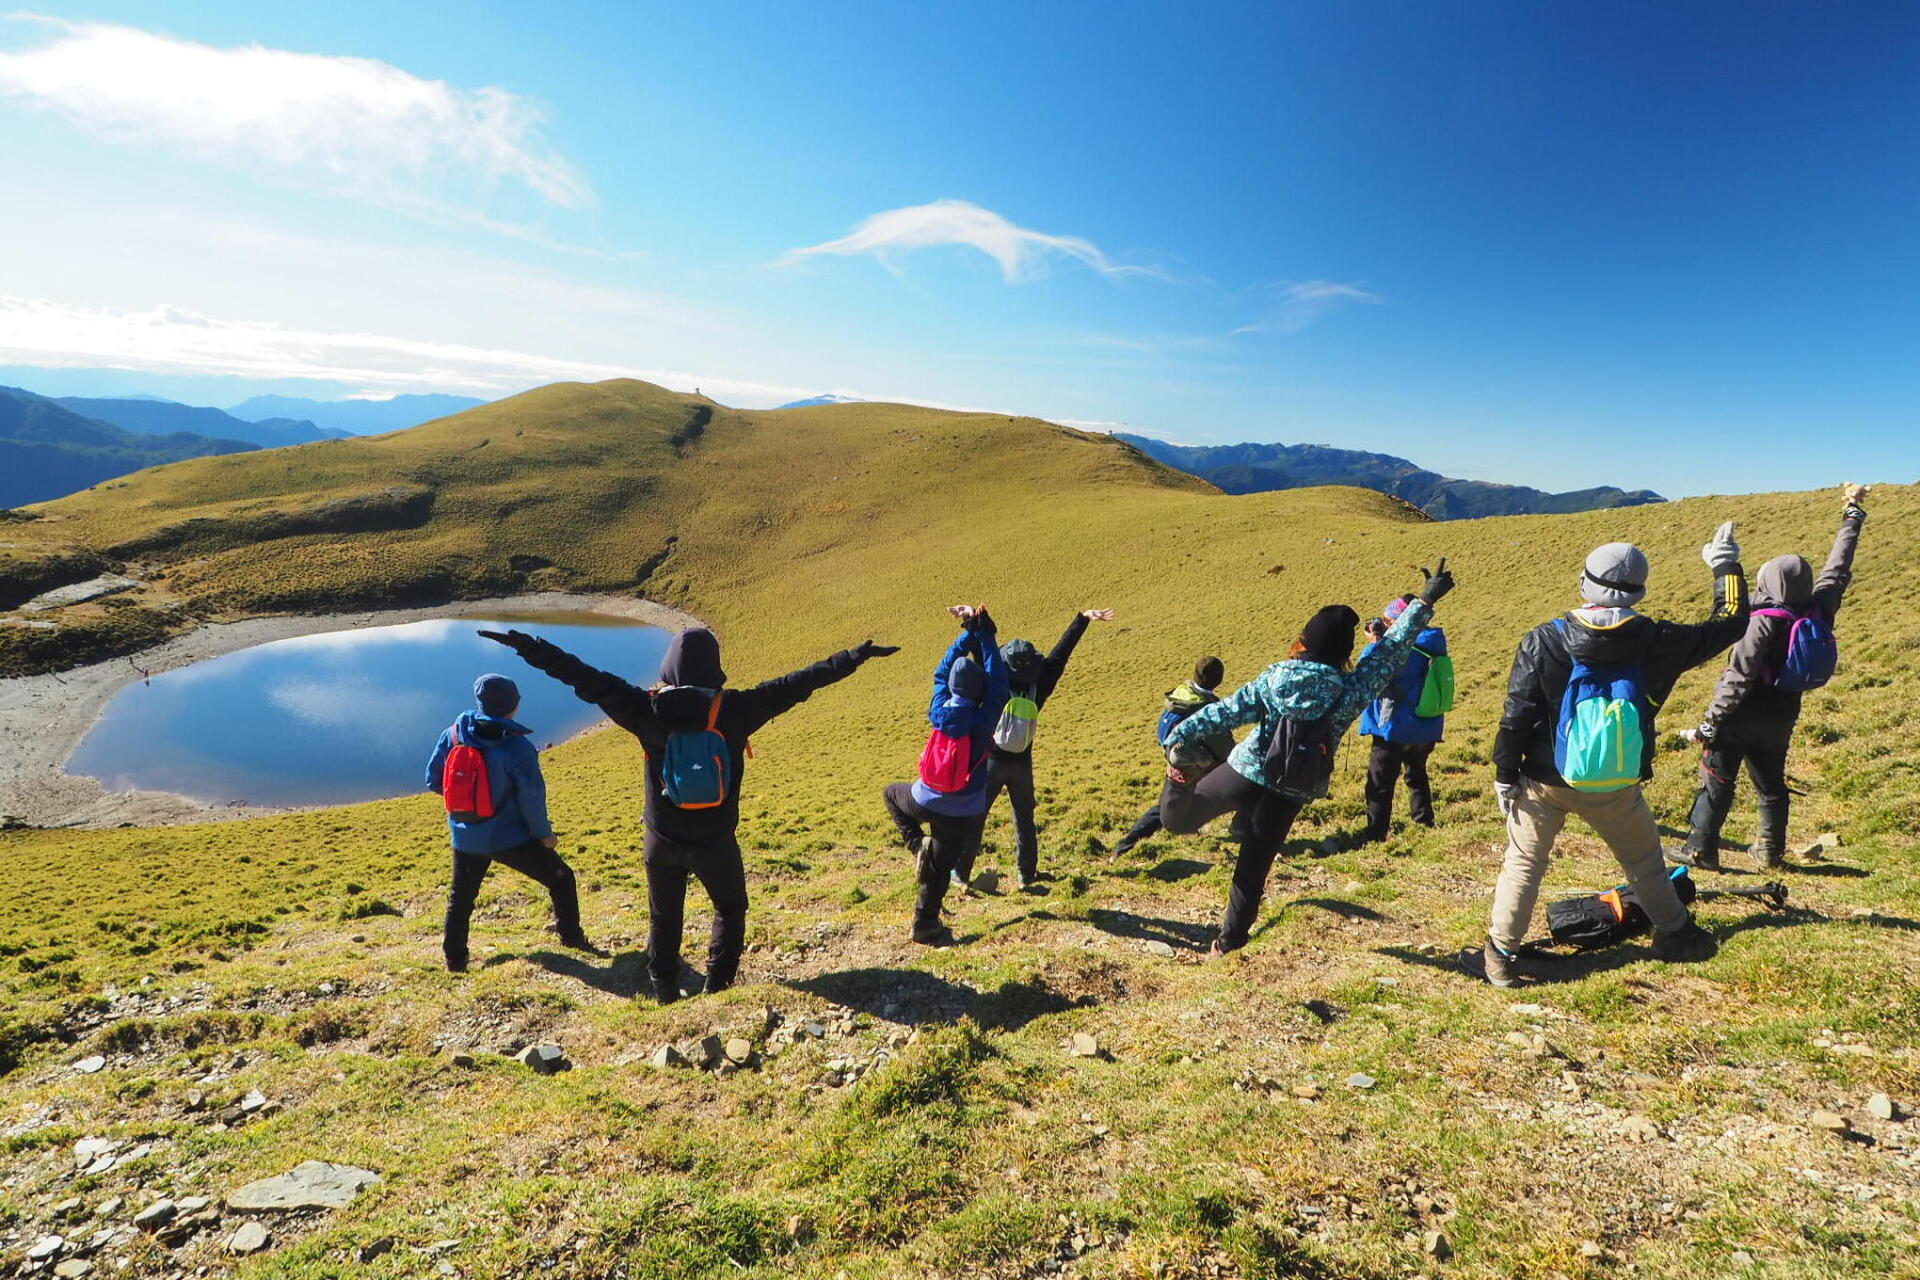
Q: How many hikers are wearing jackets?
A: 9